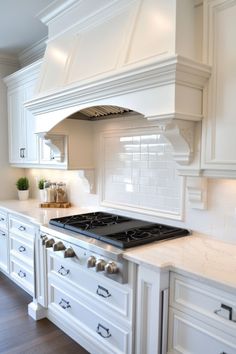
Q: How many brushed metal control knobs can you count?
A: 7